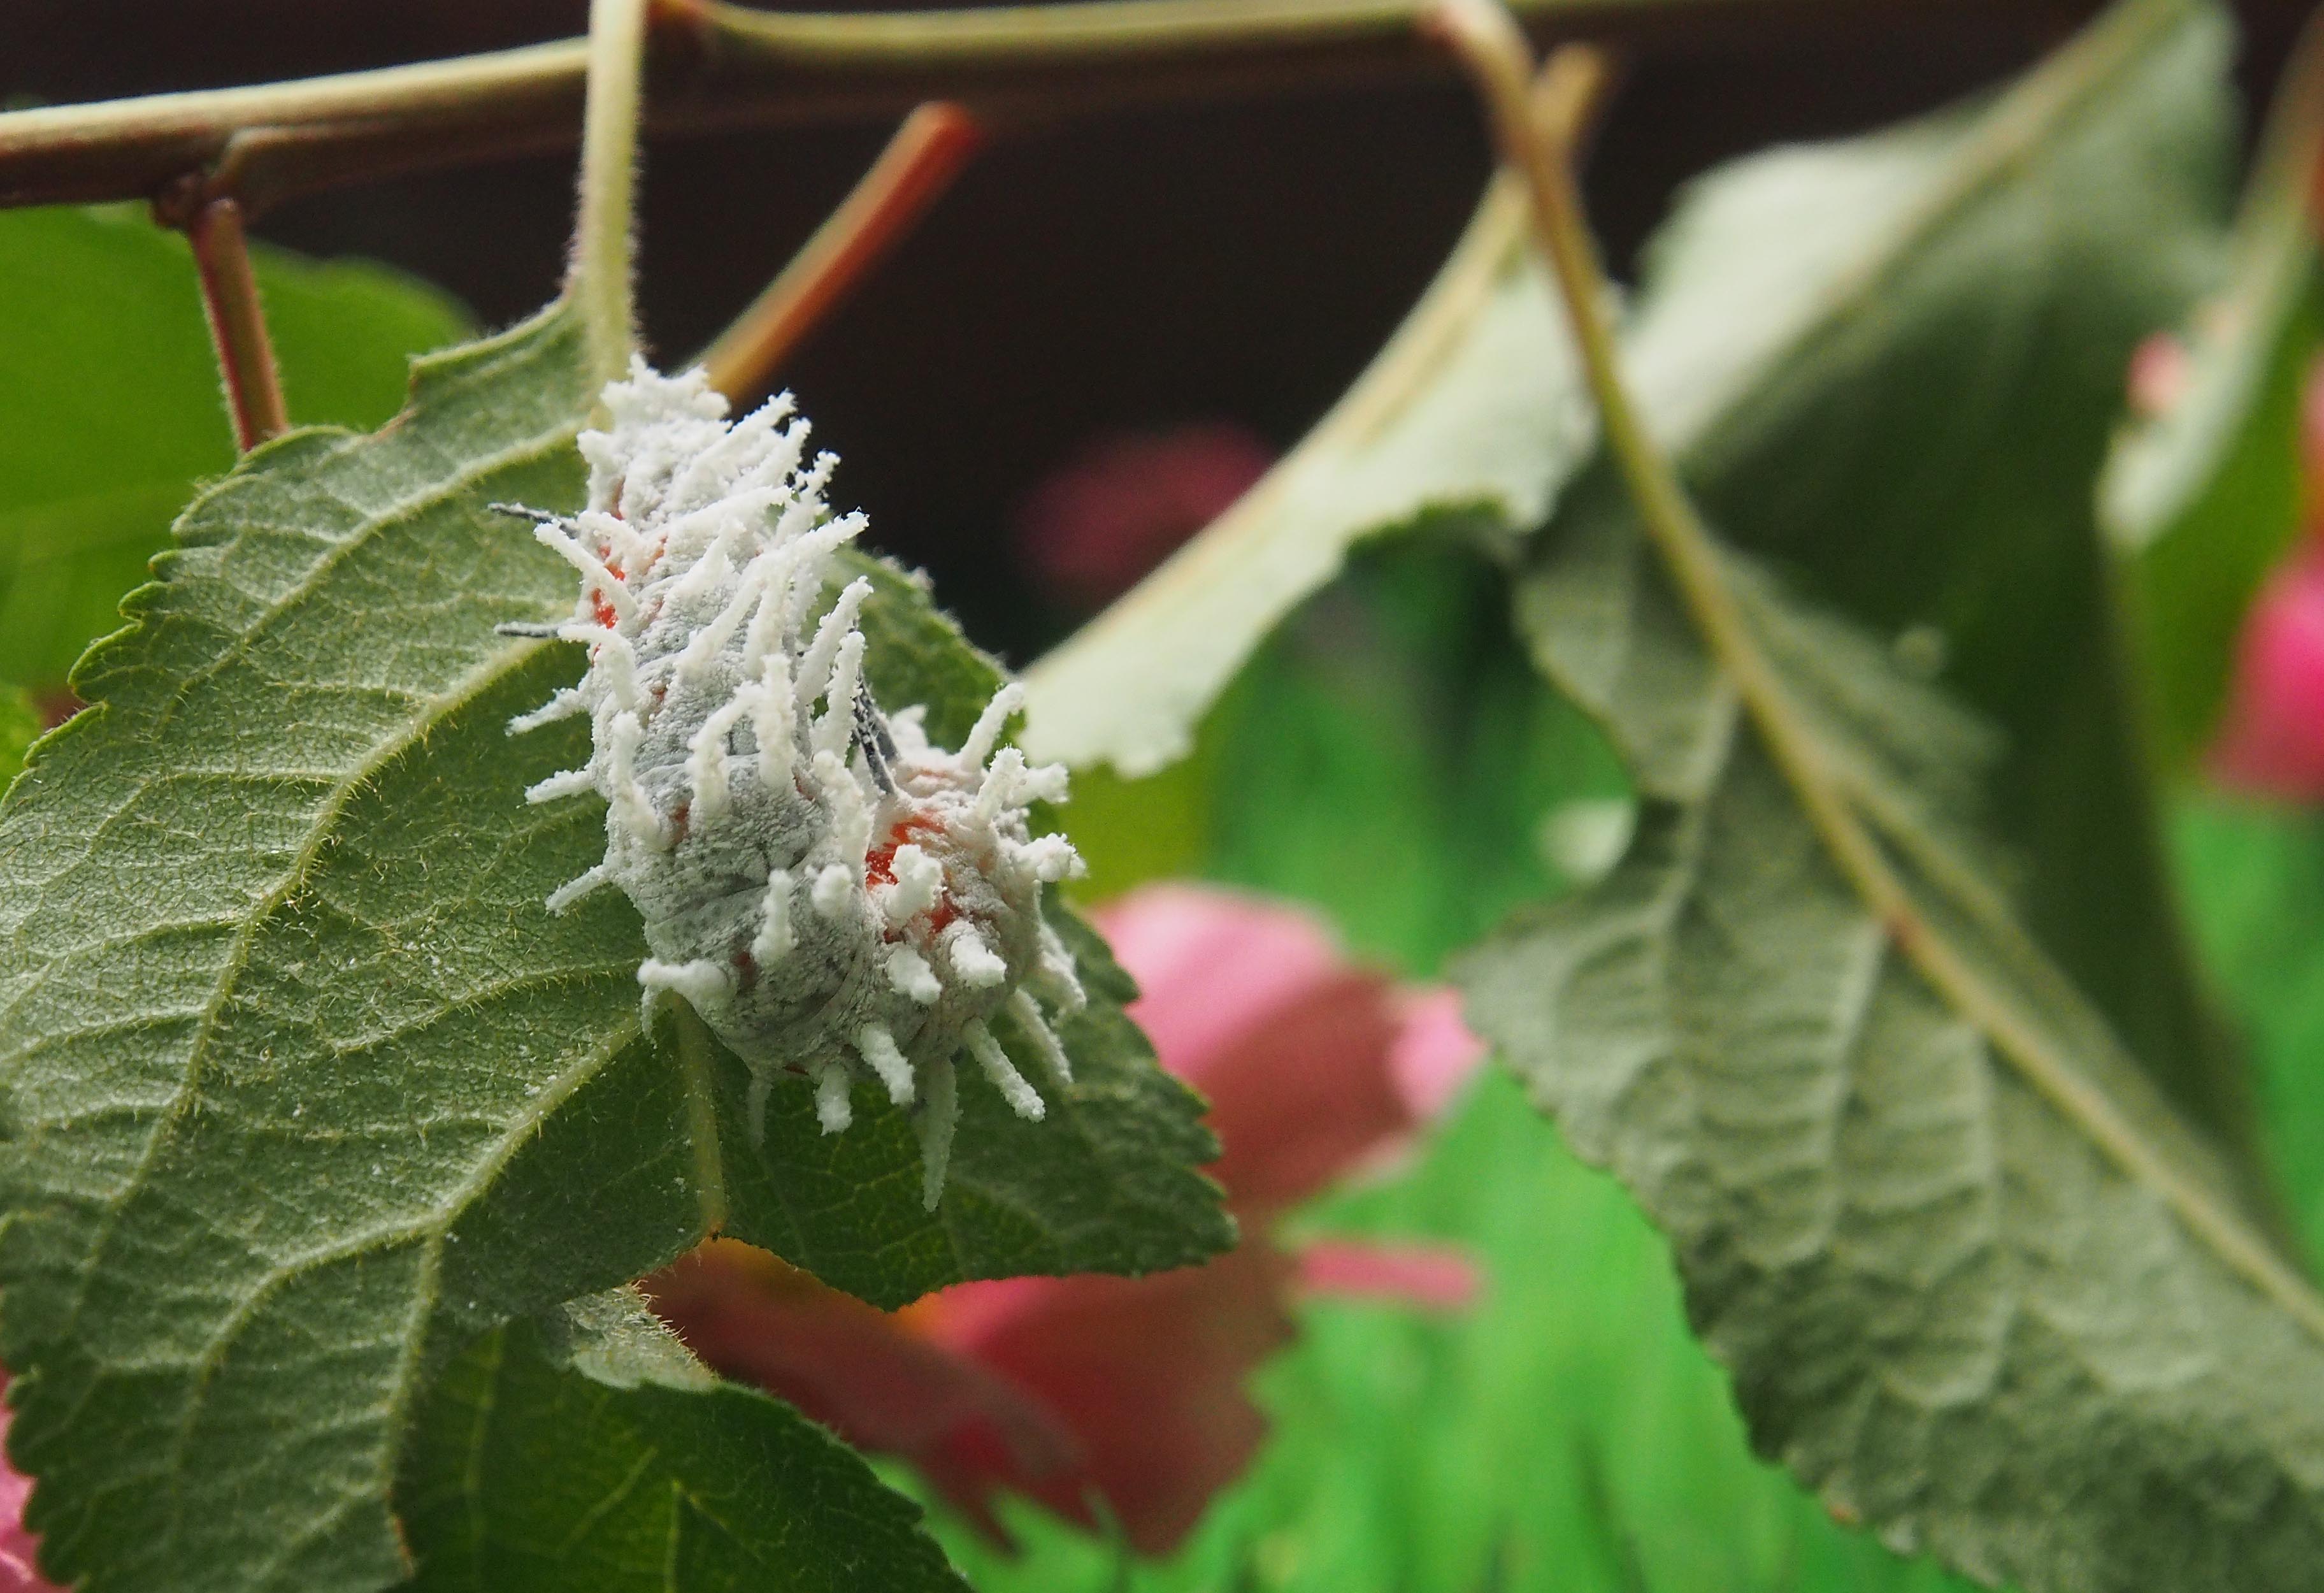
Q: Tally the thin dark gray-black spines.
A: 4